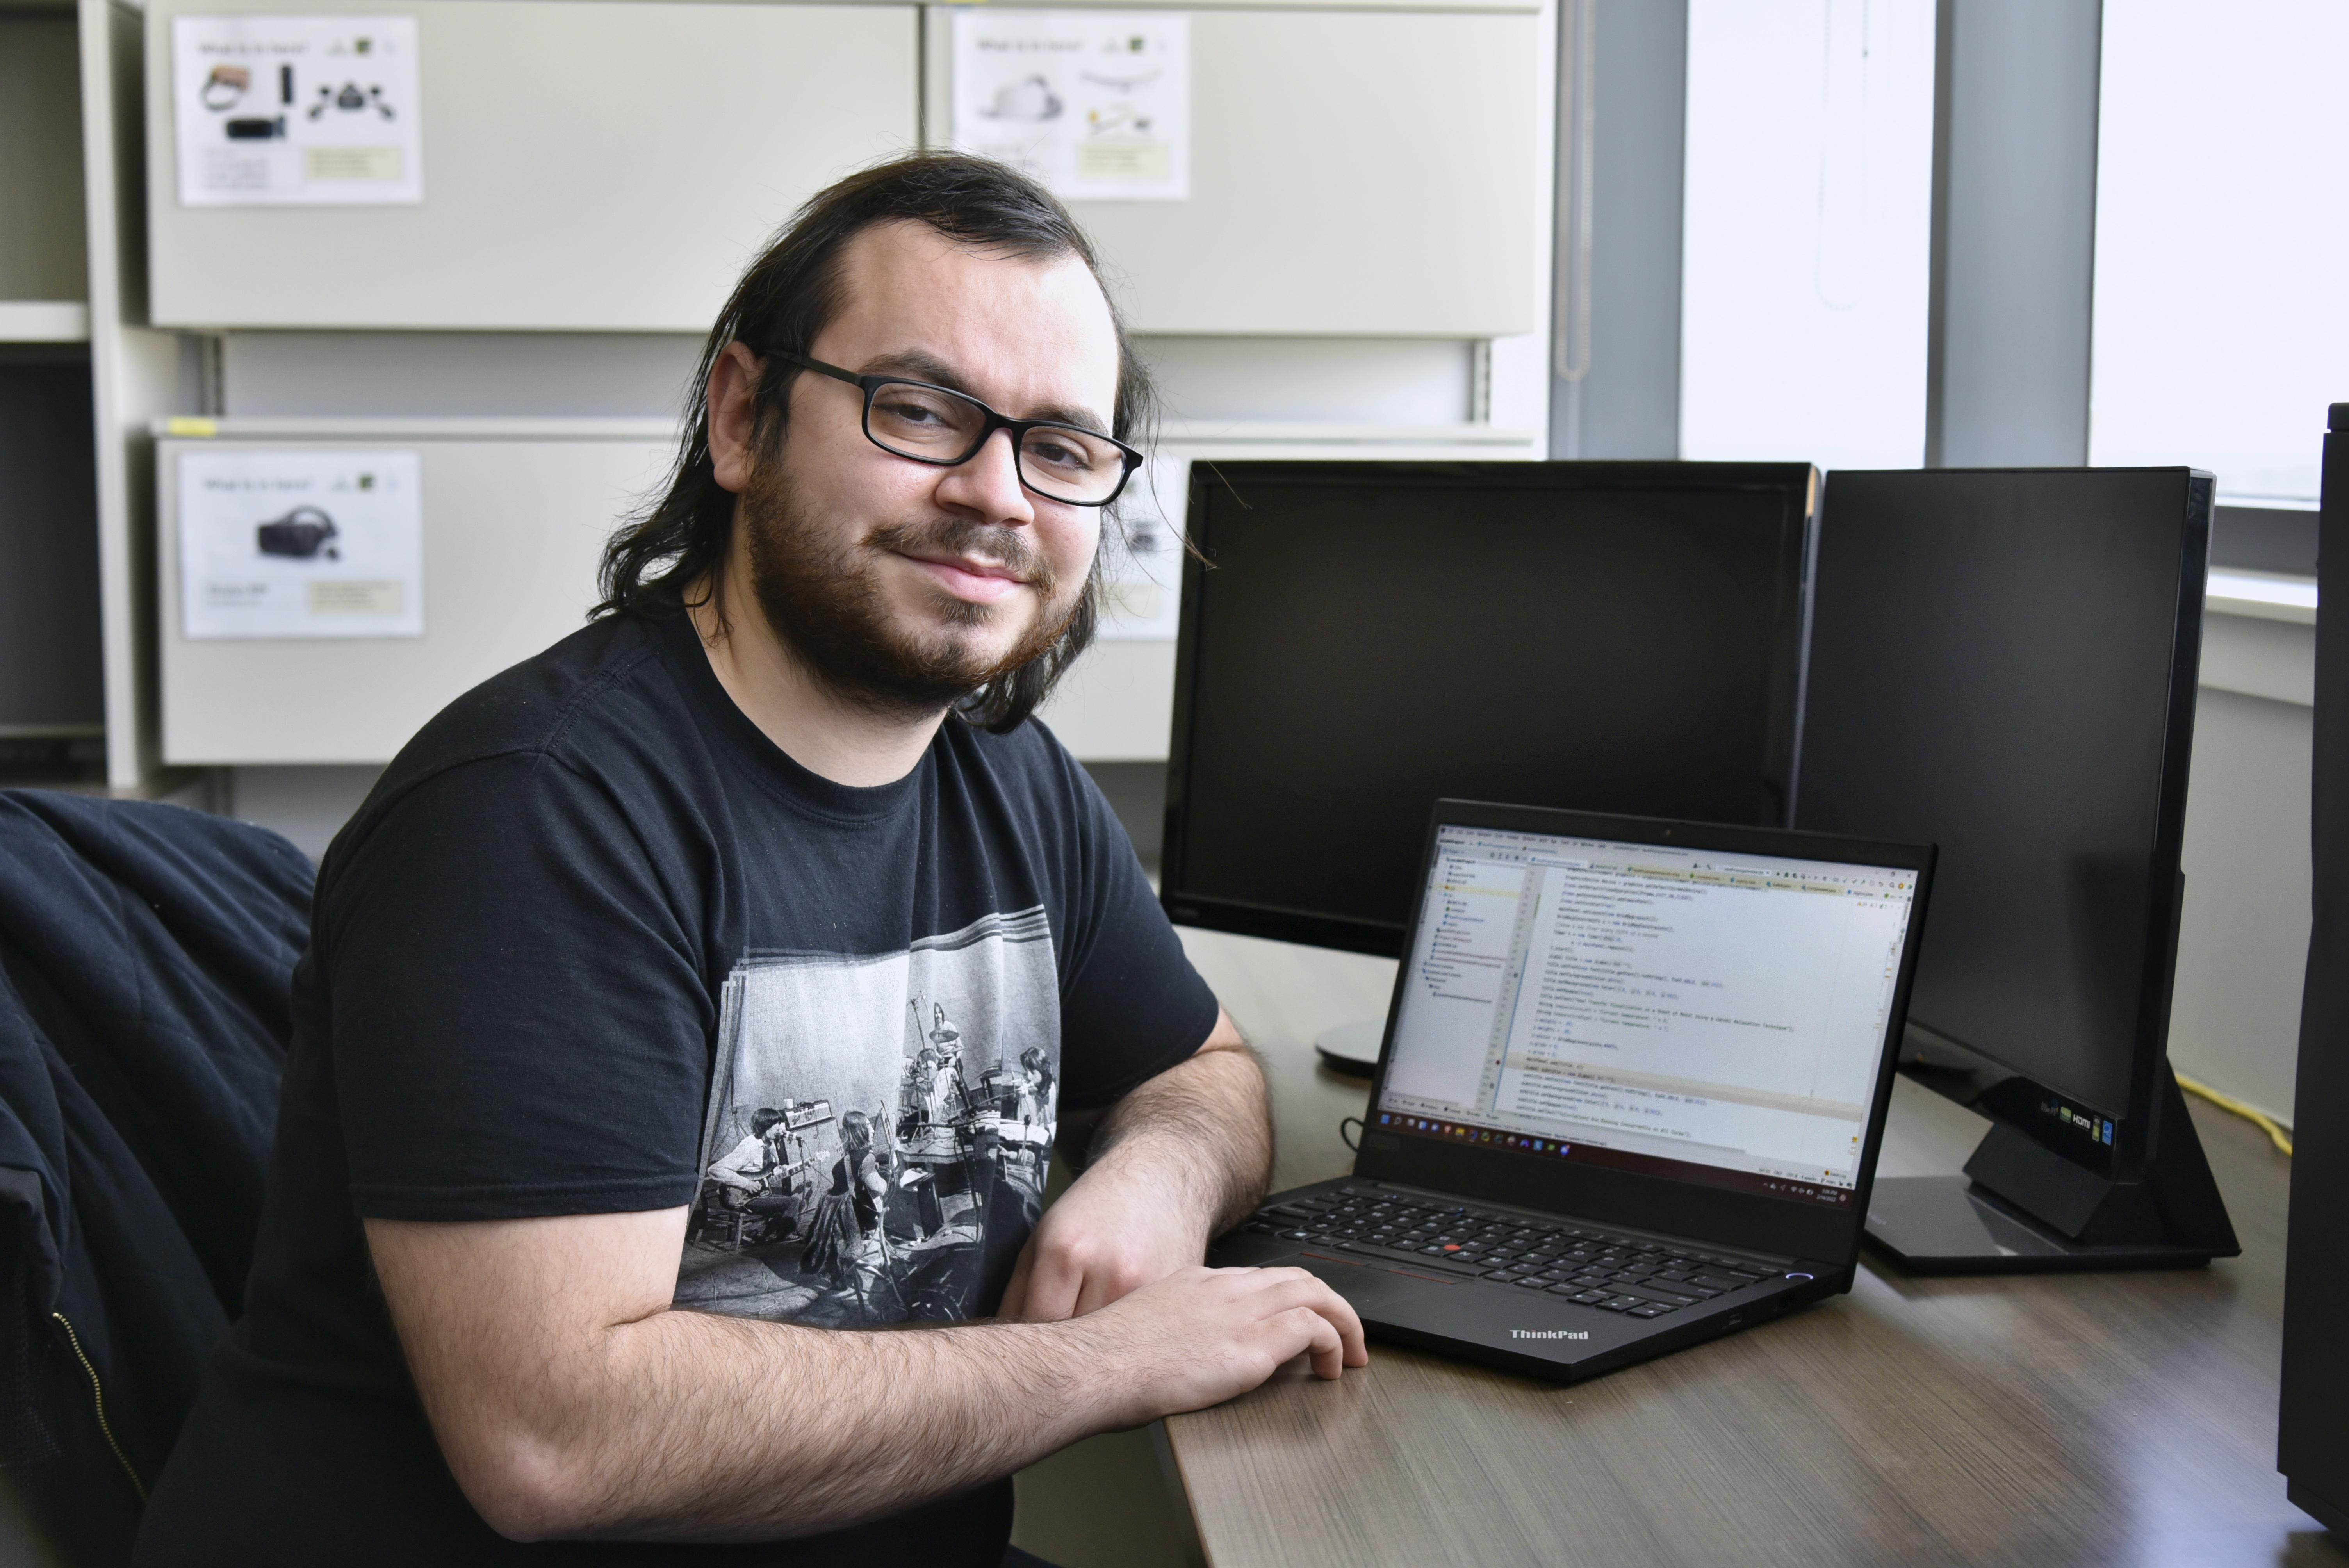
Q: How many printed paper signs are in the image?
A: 4